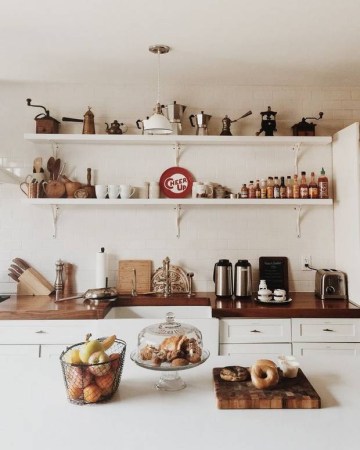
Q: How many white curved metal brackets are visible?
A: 6